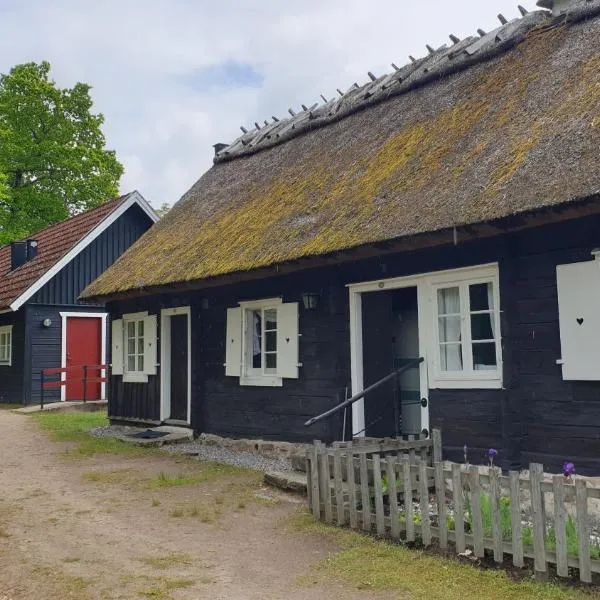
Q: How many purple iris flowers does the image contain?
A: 2